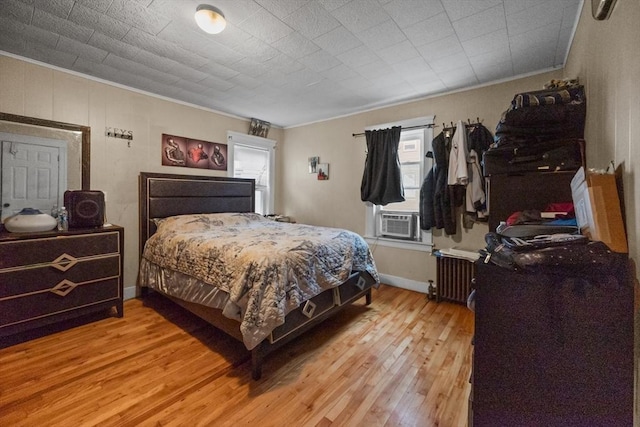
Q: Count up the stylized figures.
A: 3